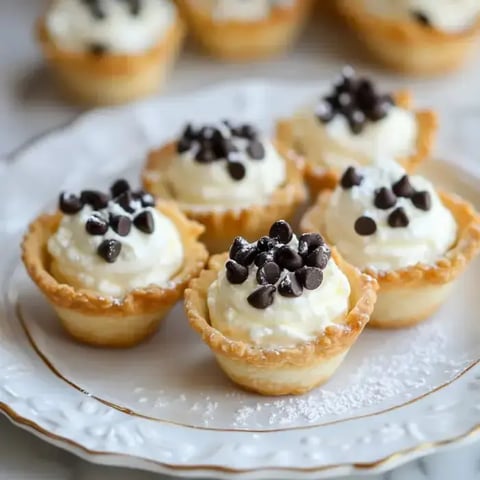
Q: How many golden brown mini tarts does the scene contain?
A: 8